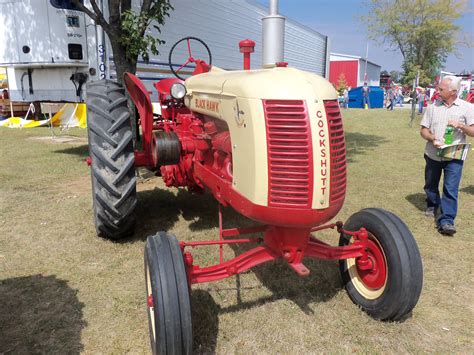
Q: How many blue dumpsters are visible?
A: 2